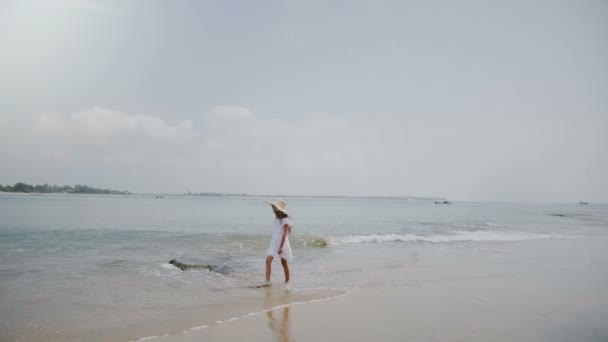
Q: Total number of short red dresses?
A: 0